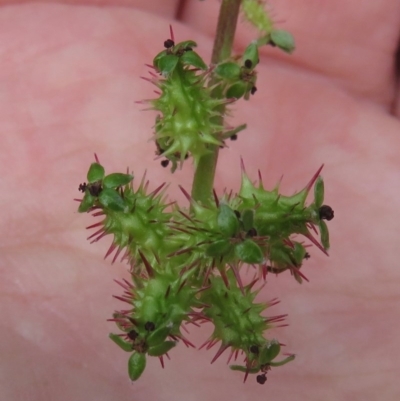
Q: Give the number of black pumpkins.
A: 0